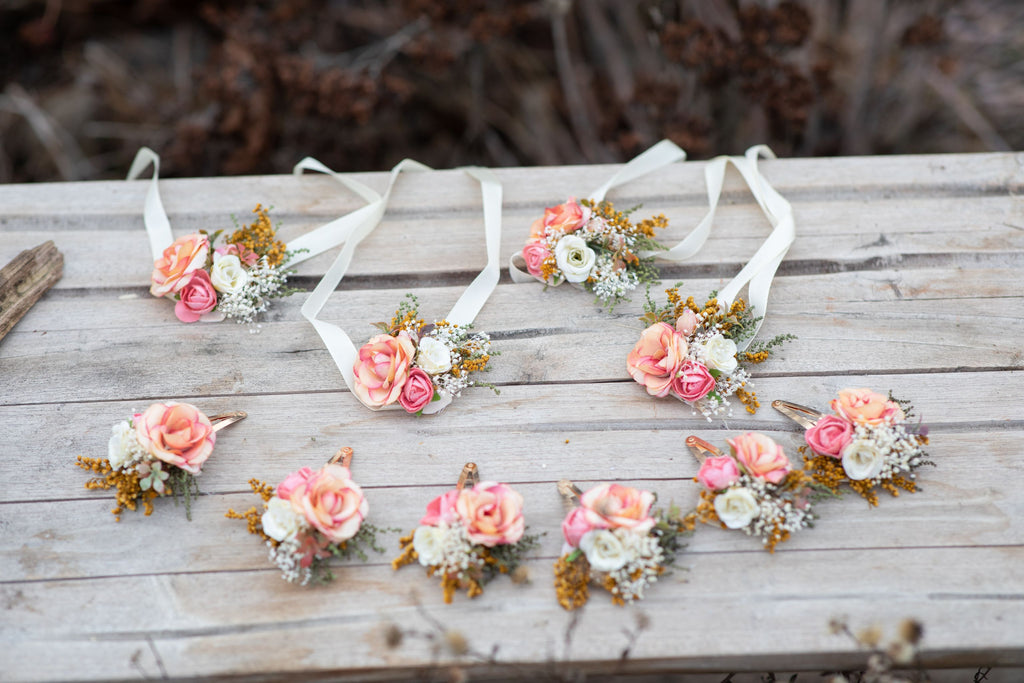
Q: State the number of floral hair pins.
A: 6